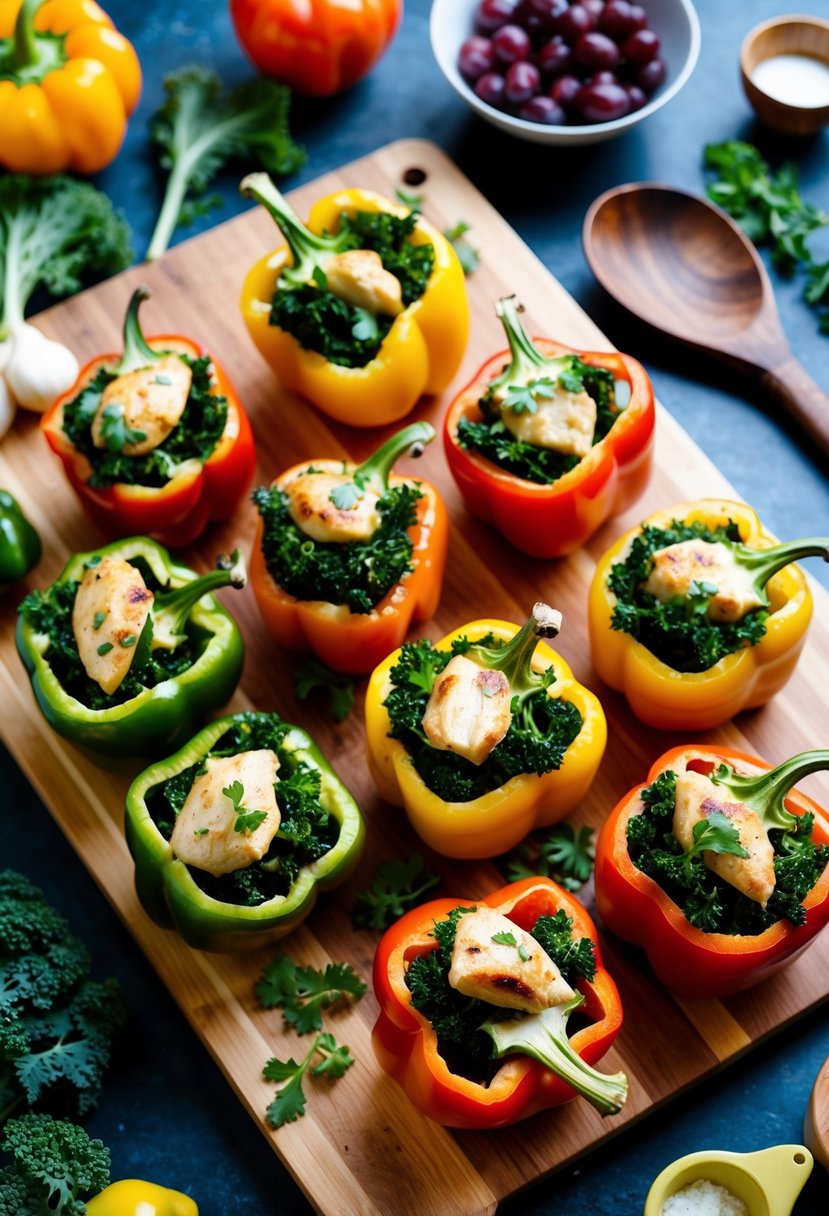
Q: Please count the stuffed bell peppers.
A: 10